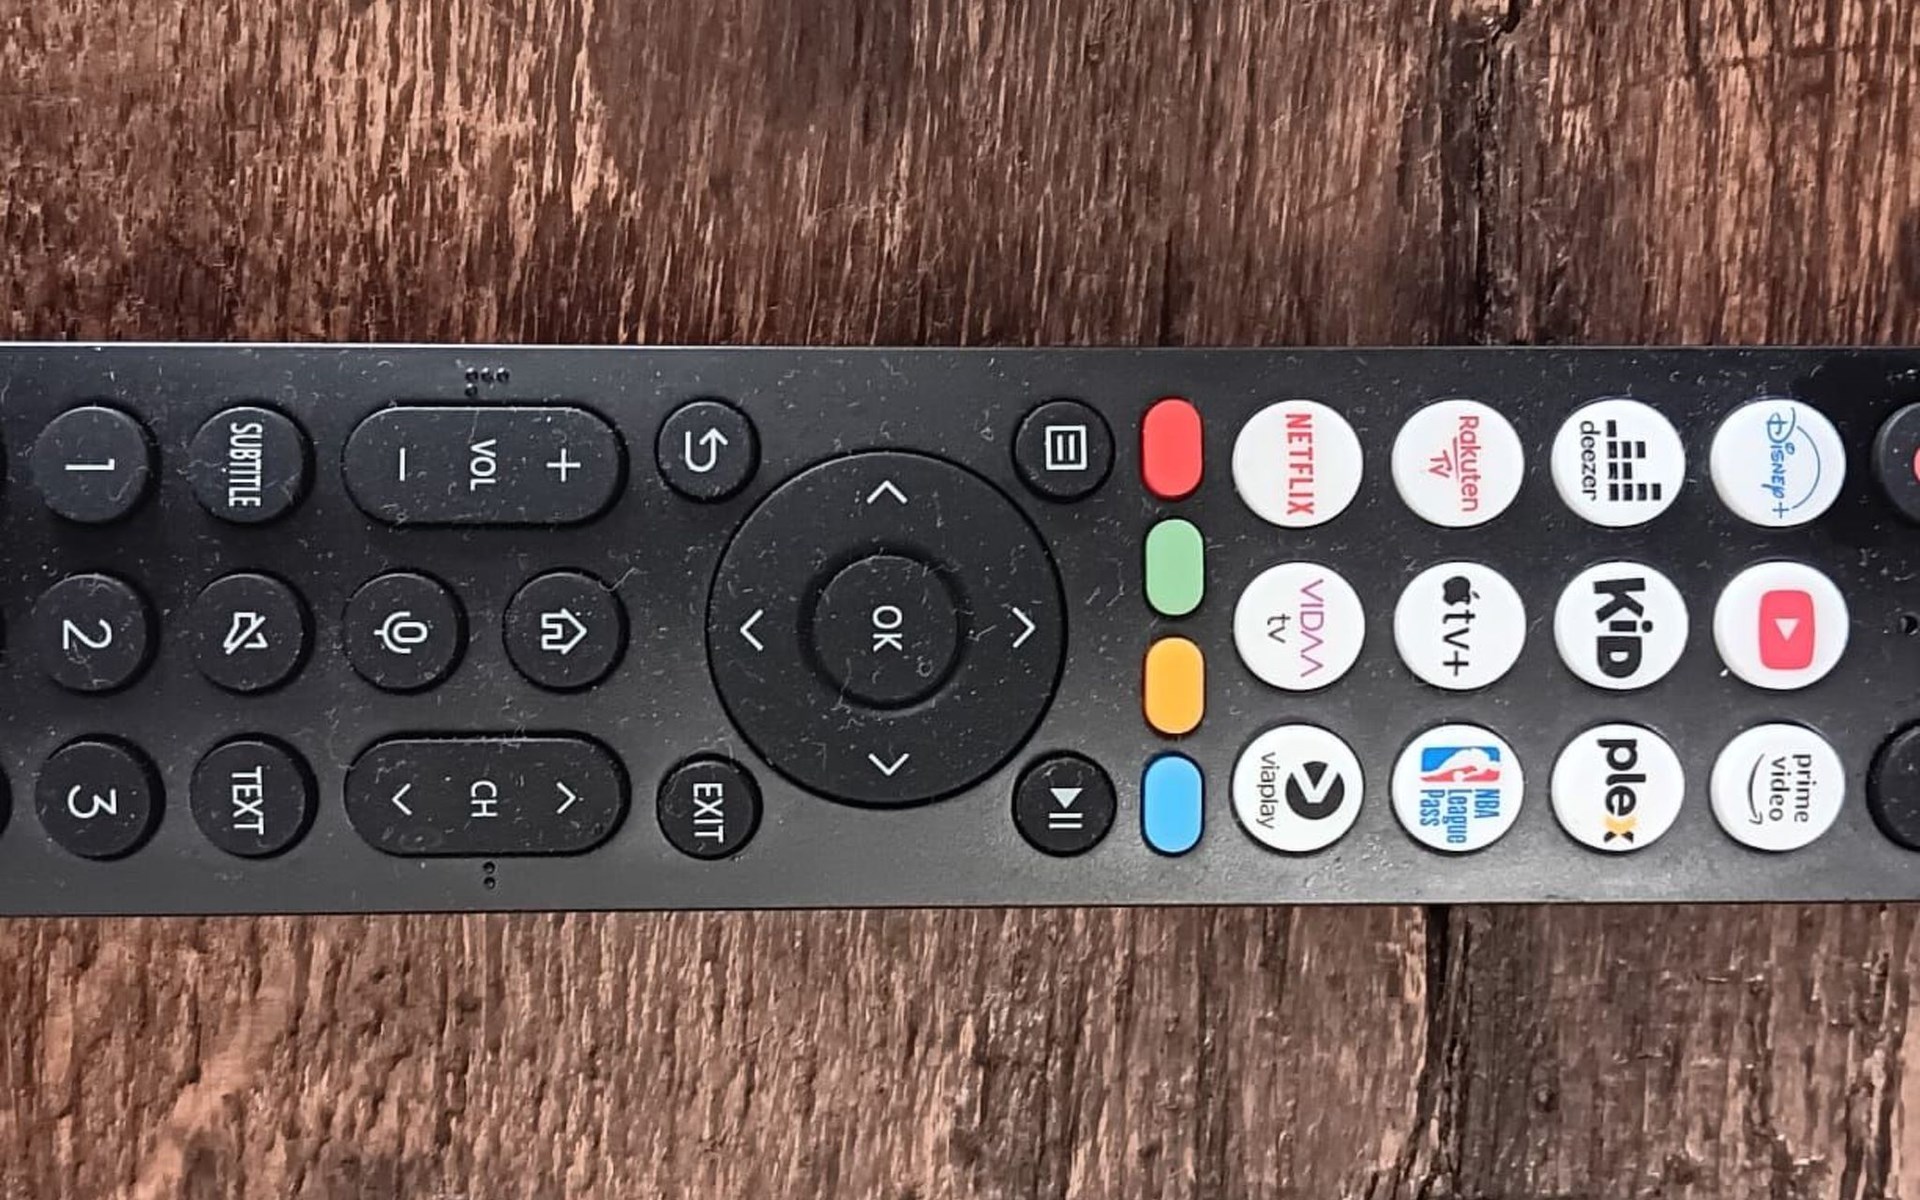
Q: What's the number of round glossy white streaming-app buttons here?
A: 12